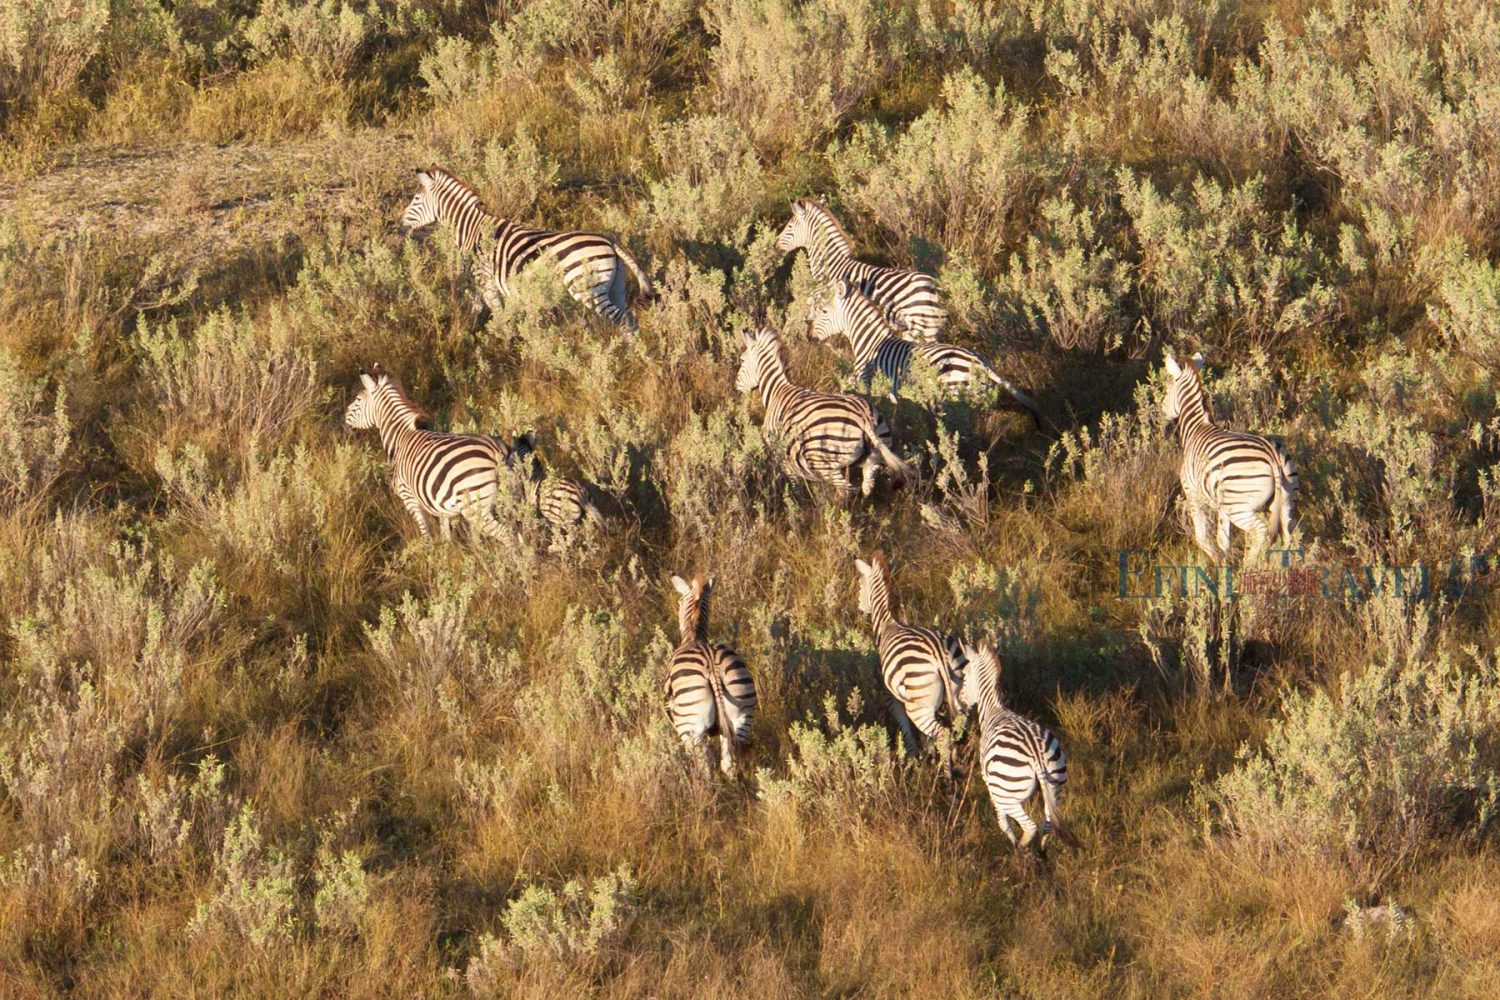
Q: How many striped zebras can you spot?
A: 10